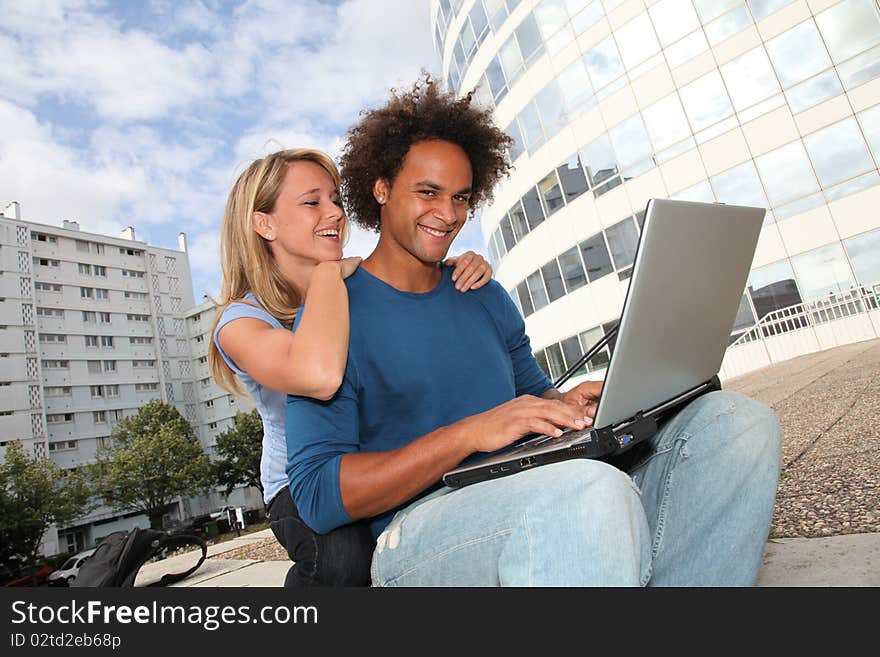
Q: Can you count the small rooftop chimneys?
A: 4